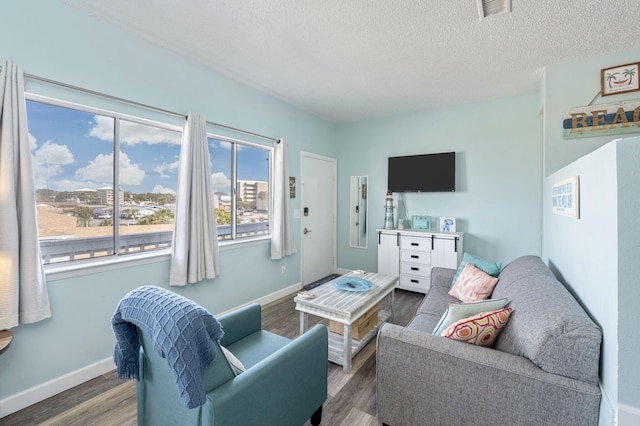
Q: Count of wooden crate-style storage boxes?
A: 1